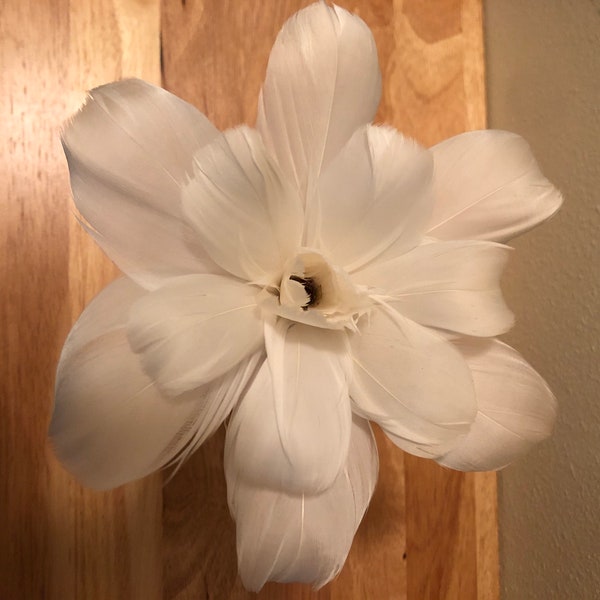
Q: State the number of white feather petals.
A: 12